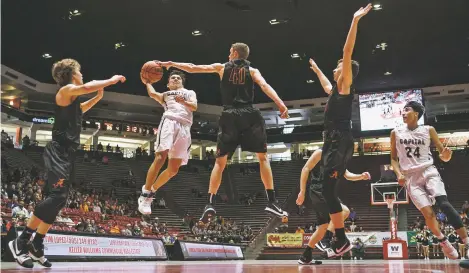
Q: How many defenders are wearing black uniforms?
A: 4